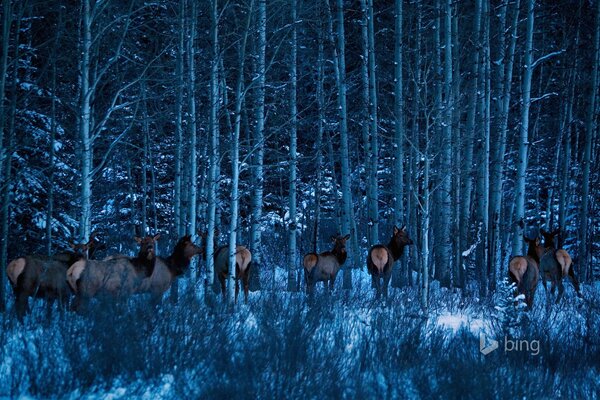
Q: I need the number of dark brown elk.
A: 8